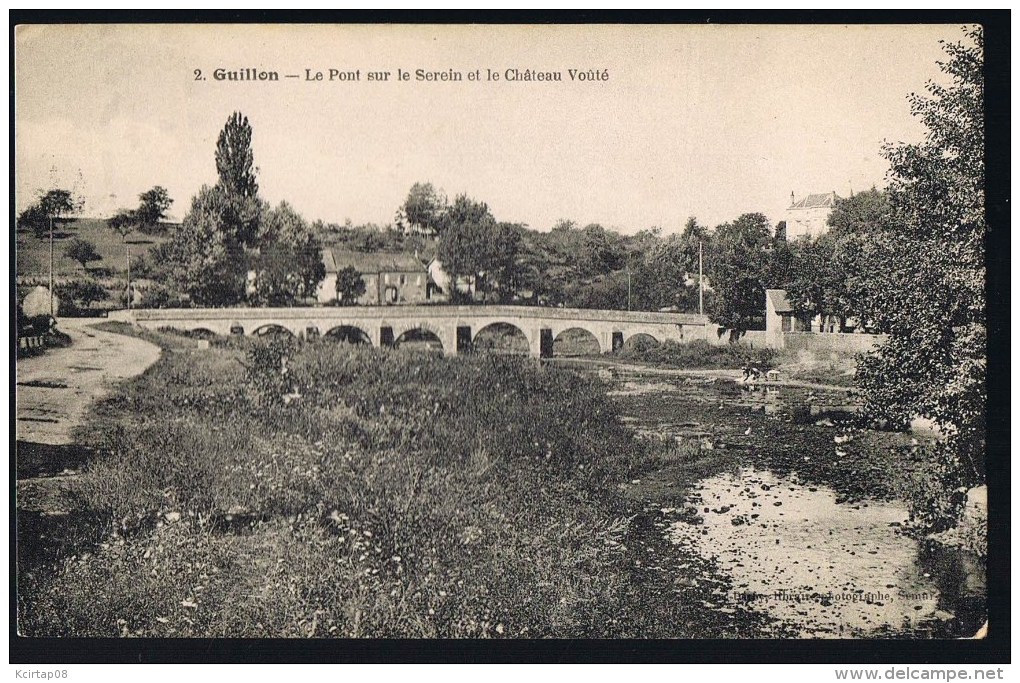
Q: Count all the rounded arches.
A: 7